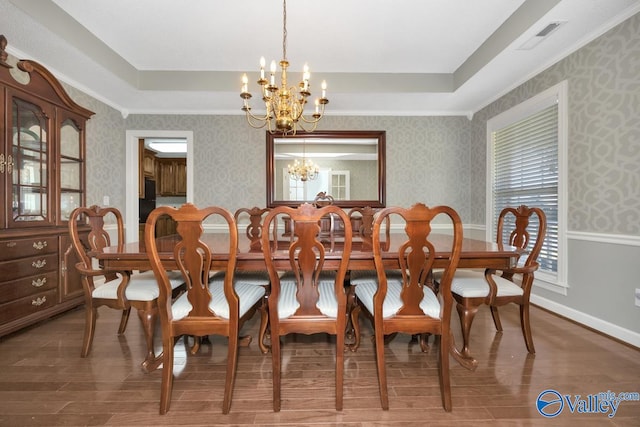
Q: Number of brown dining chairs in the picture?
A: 8